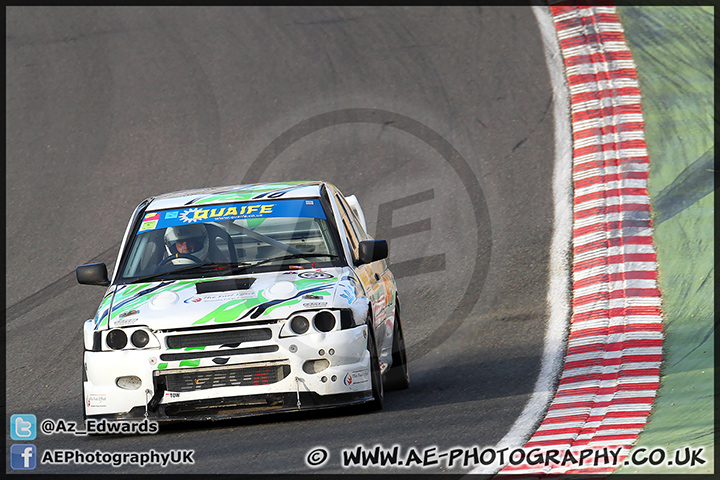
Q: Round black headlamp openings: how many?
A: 4